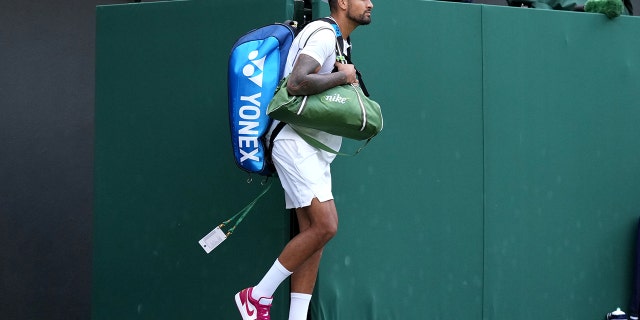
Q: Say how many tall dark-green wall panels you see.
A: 3